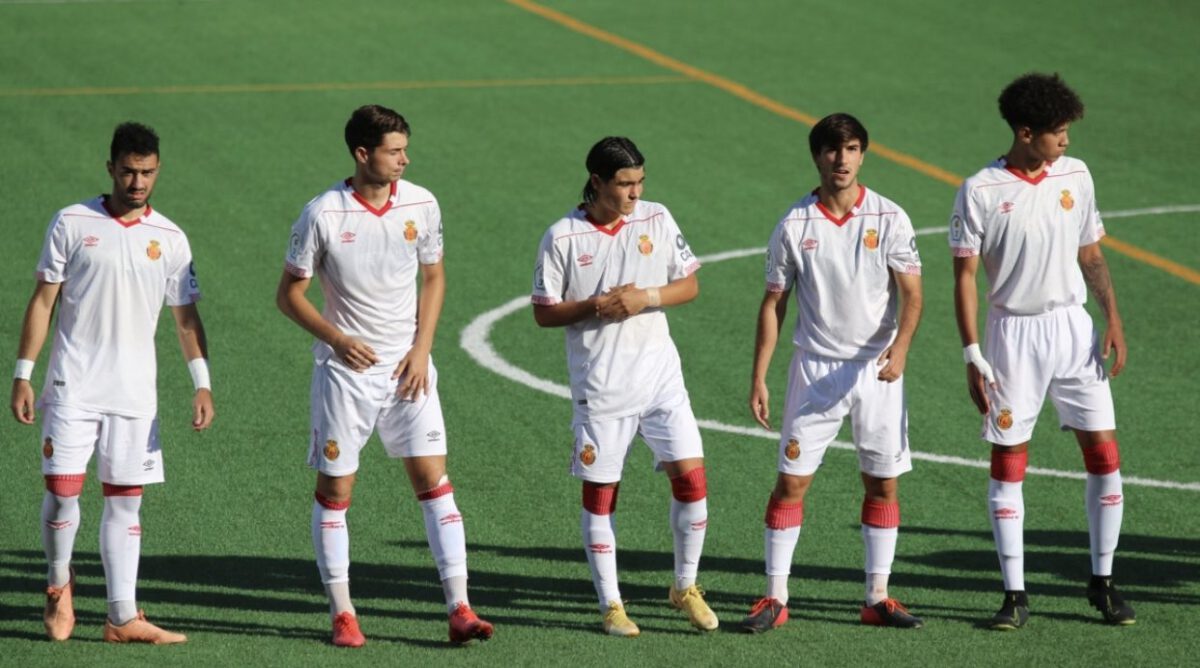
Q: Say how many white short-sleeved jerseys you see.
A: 5